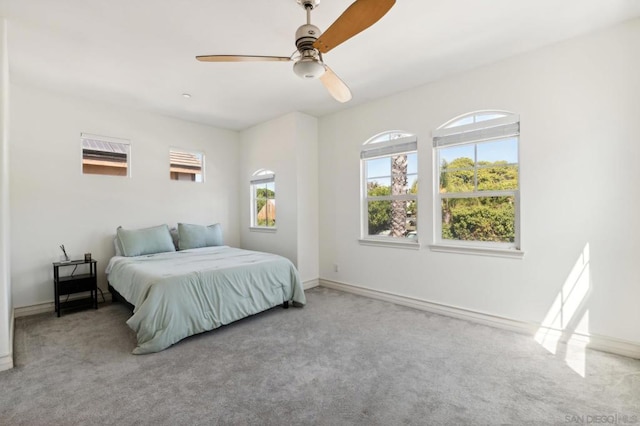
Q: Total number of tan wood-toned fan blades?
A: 3